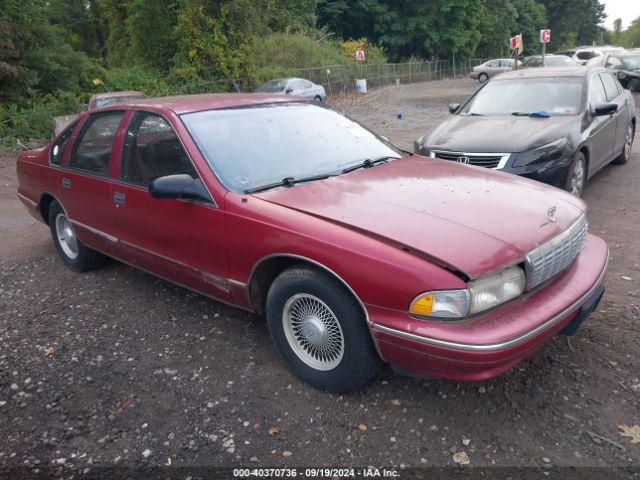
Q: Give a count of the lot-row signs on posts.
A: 3